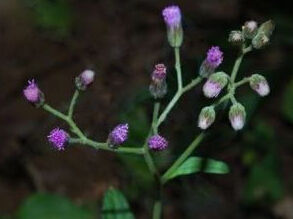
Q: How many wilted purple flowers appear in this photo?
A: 1